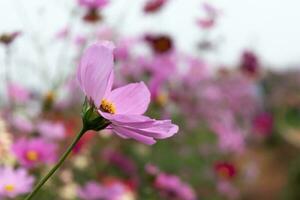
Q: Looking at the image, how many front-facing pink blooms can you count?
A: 2